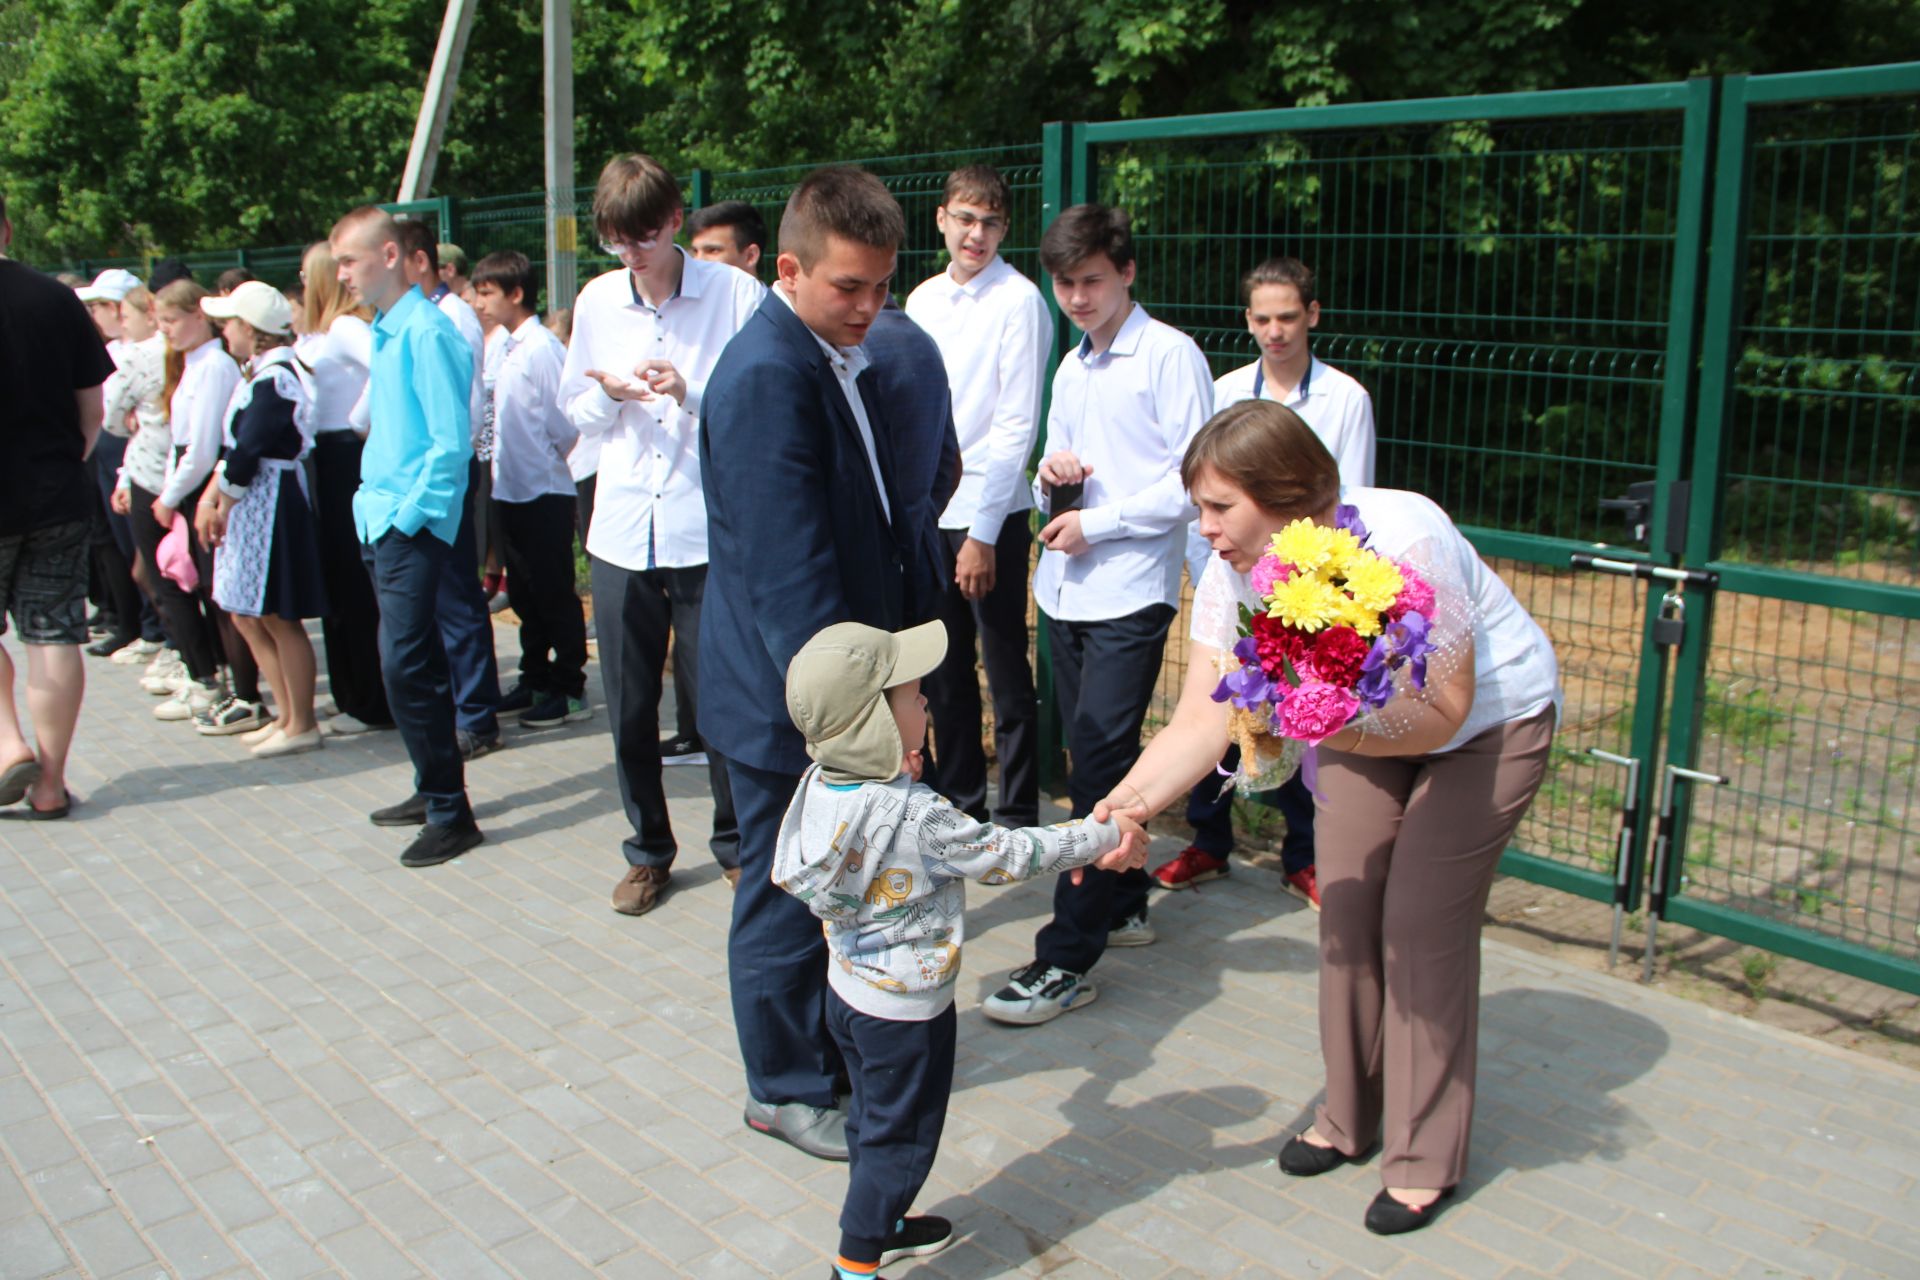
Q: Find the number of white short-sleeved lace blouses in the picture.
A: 1